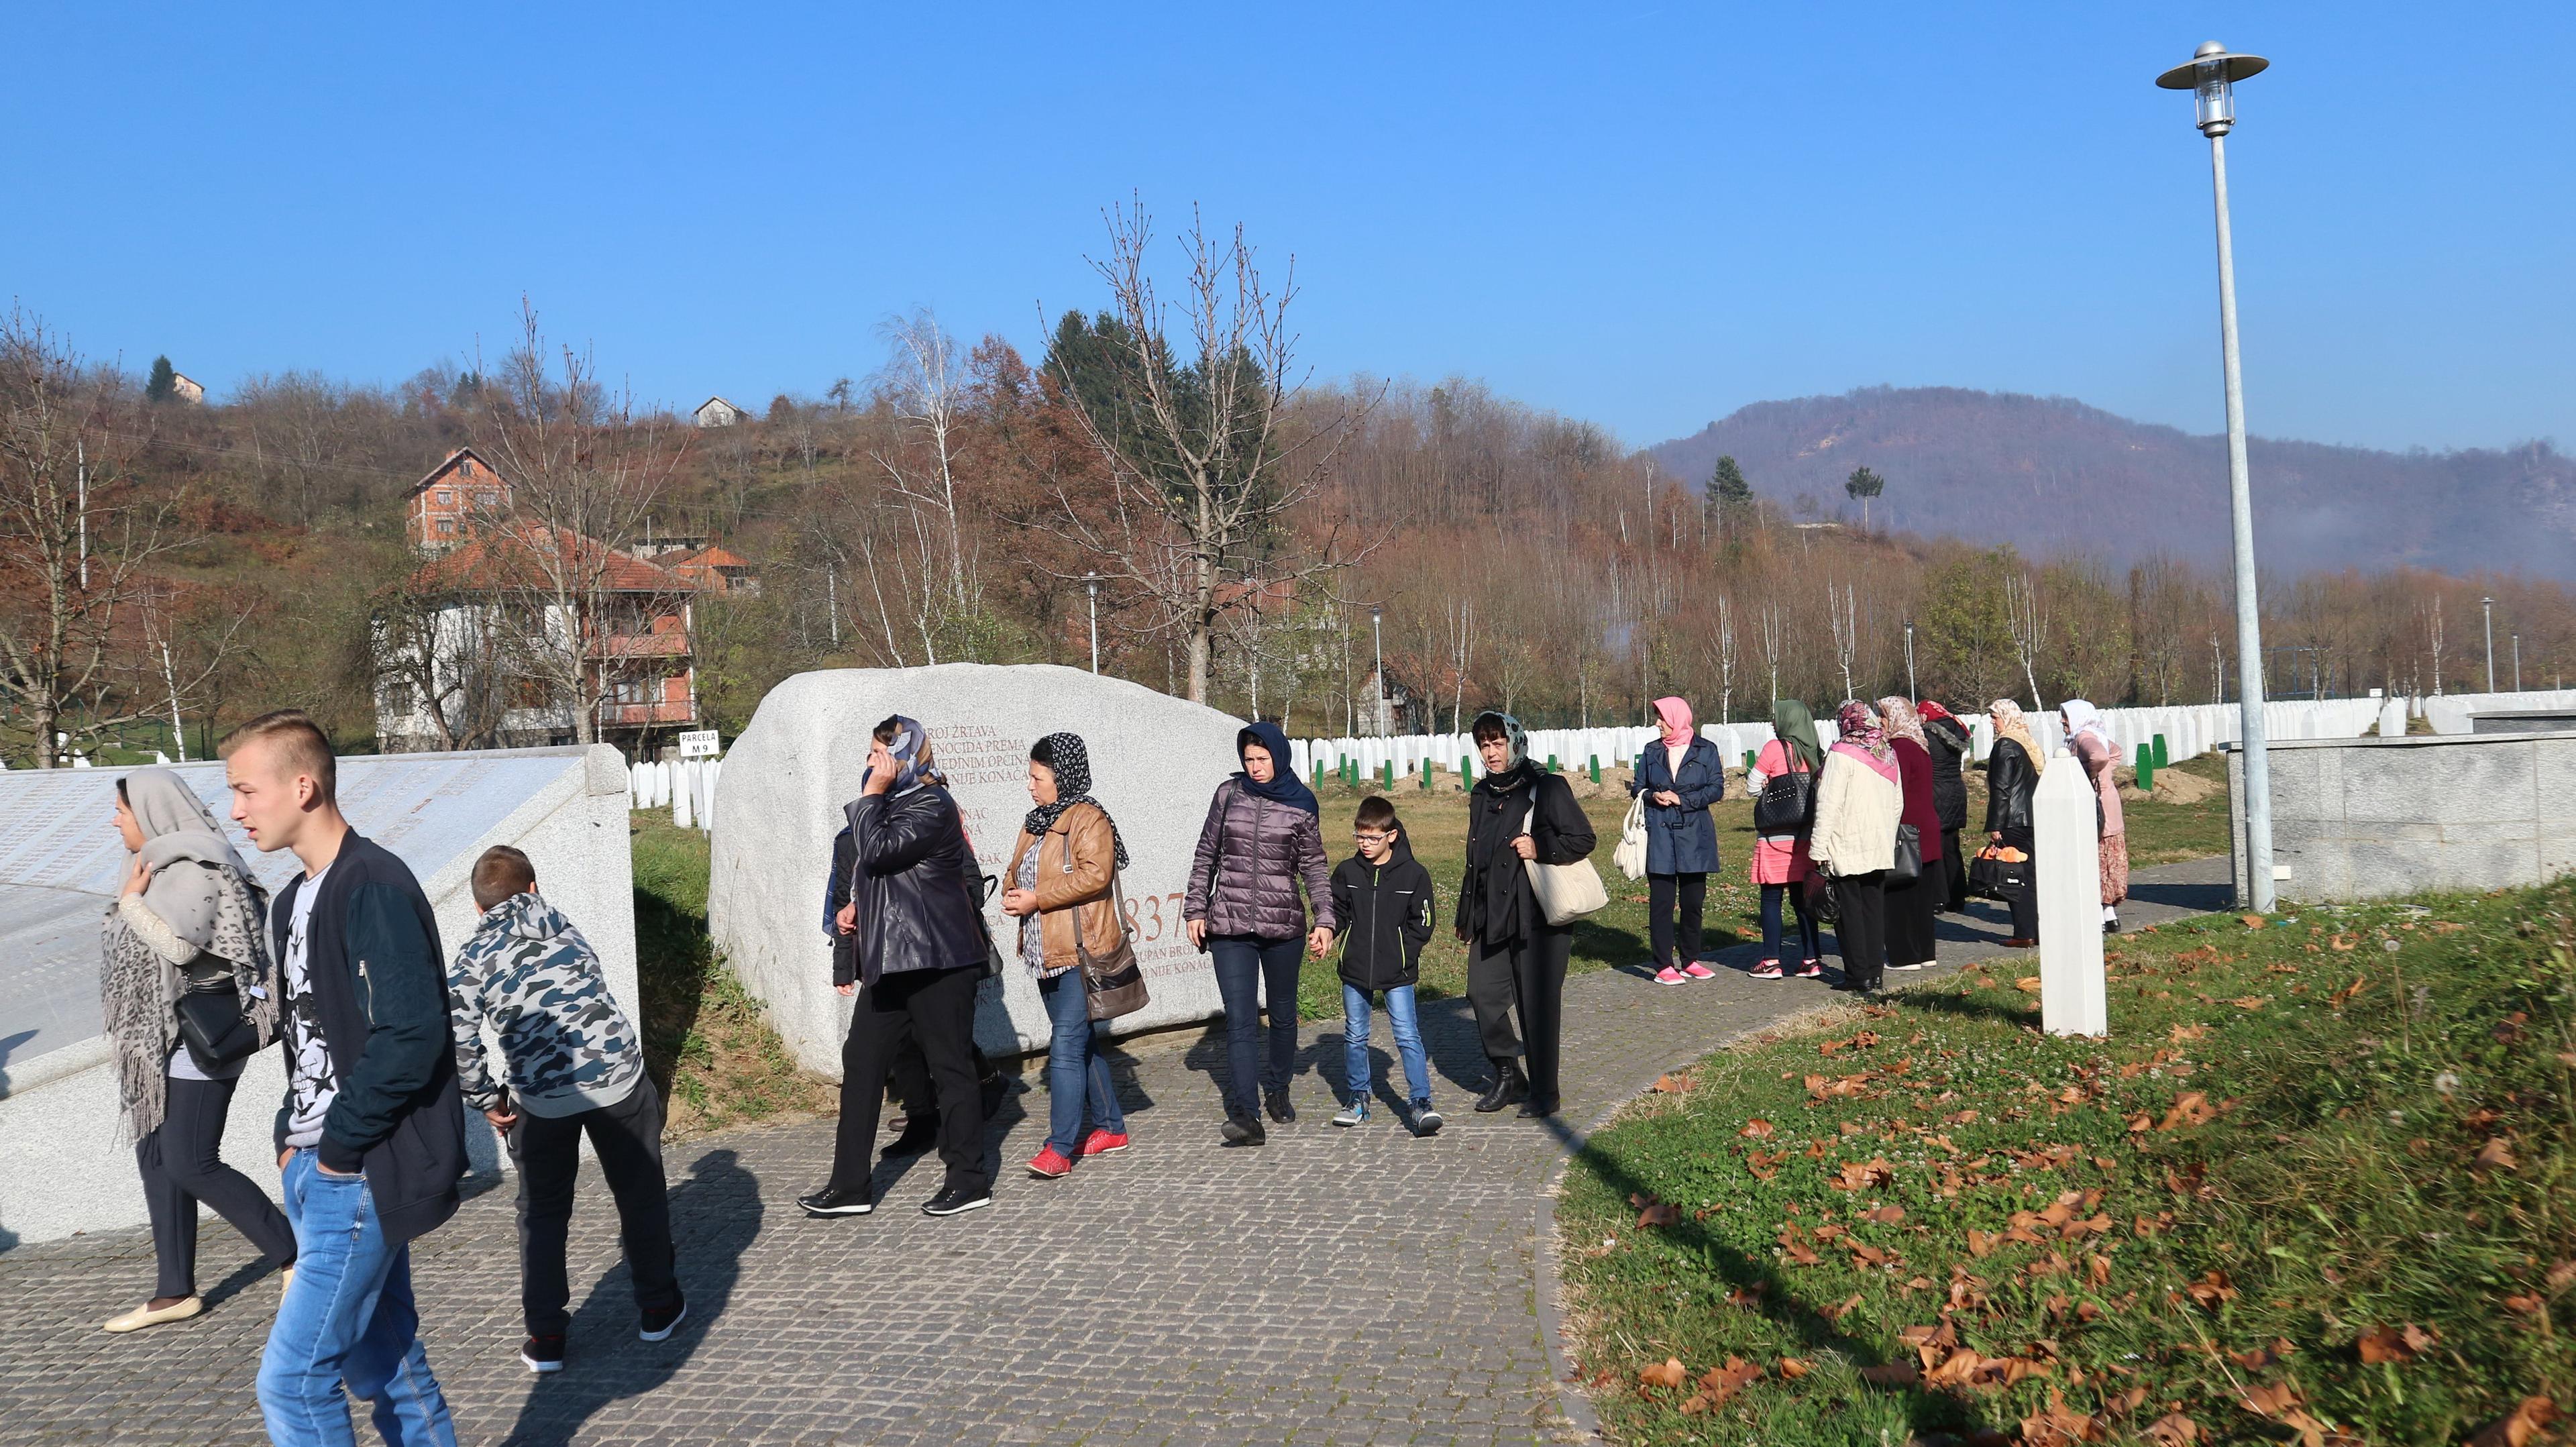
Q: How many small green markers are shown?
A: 13